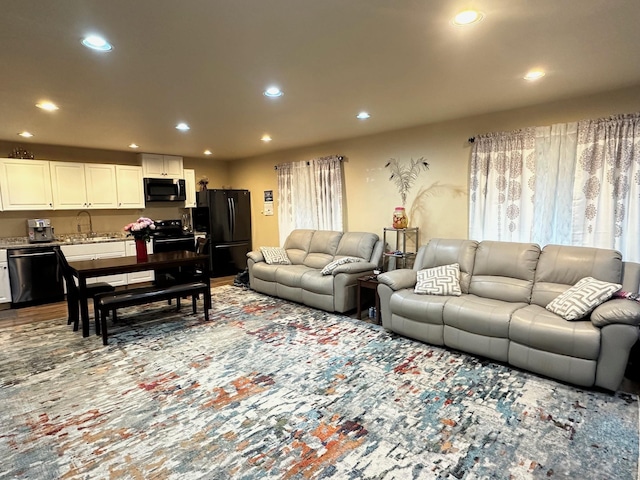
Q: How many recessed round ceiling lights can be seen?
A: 11